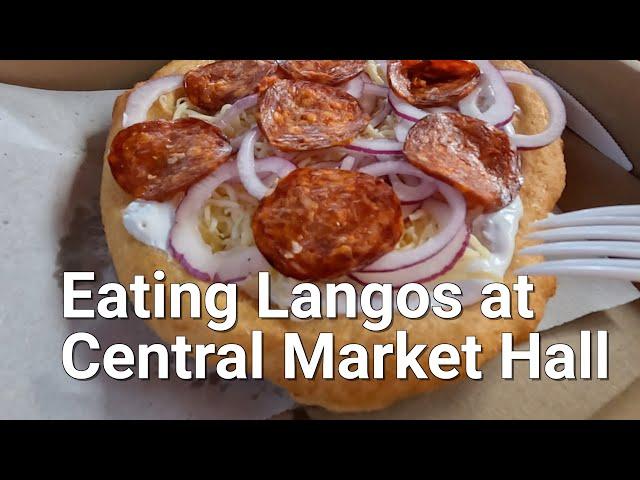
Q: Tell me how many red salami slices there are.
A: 7